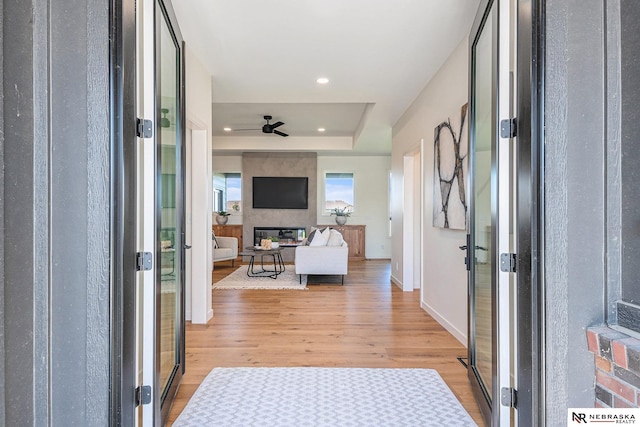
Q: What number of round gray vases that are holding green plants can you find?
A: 2